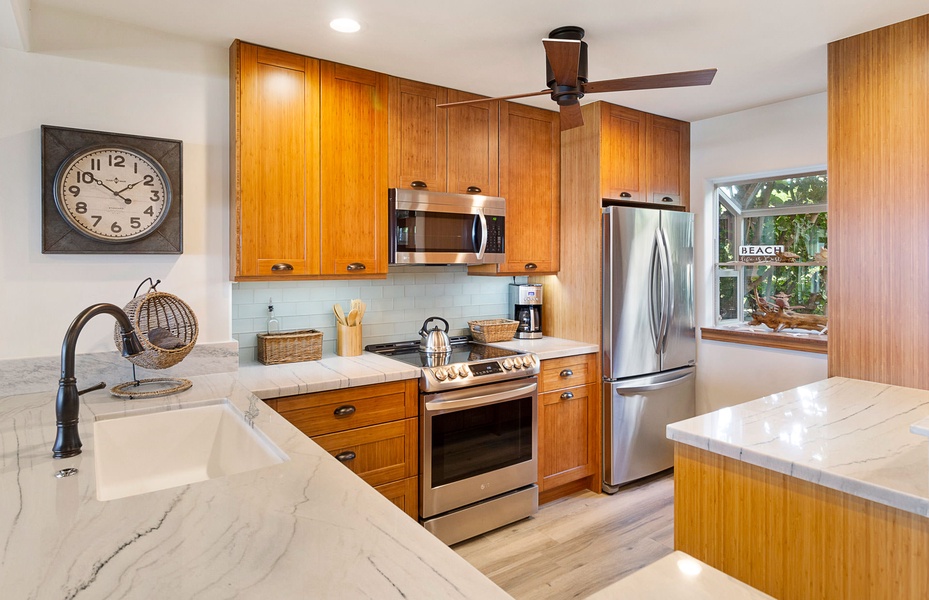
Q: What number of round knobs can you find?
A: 6